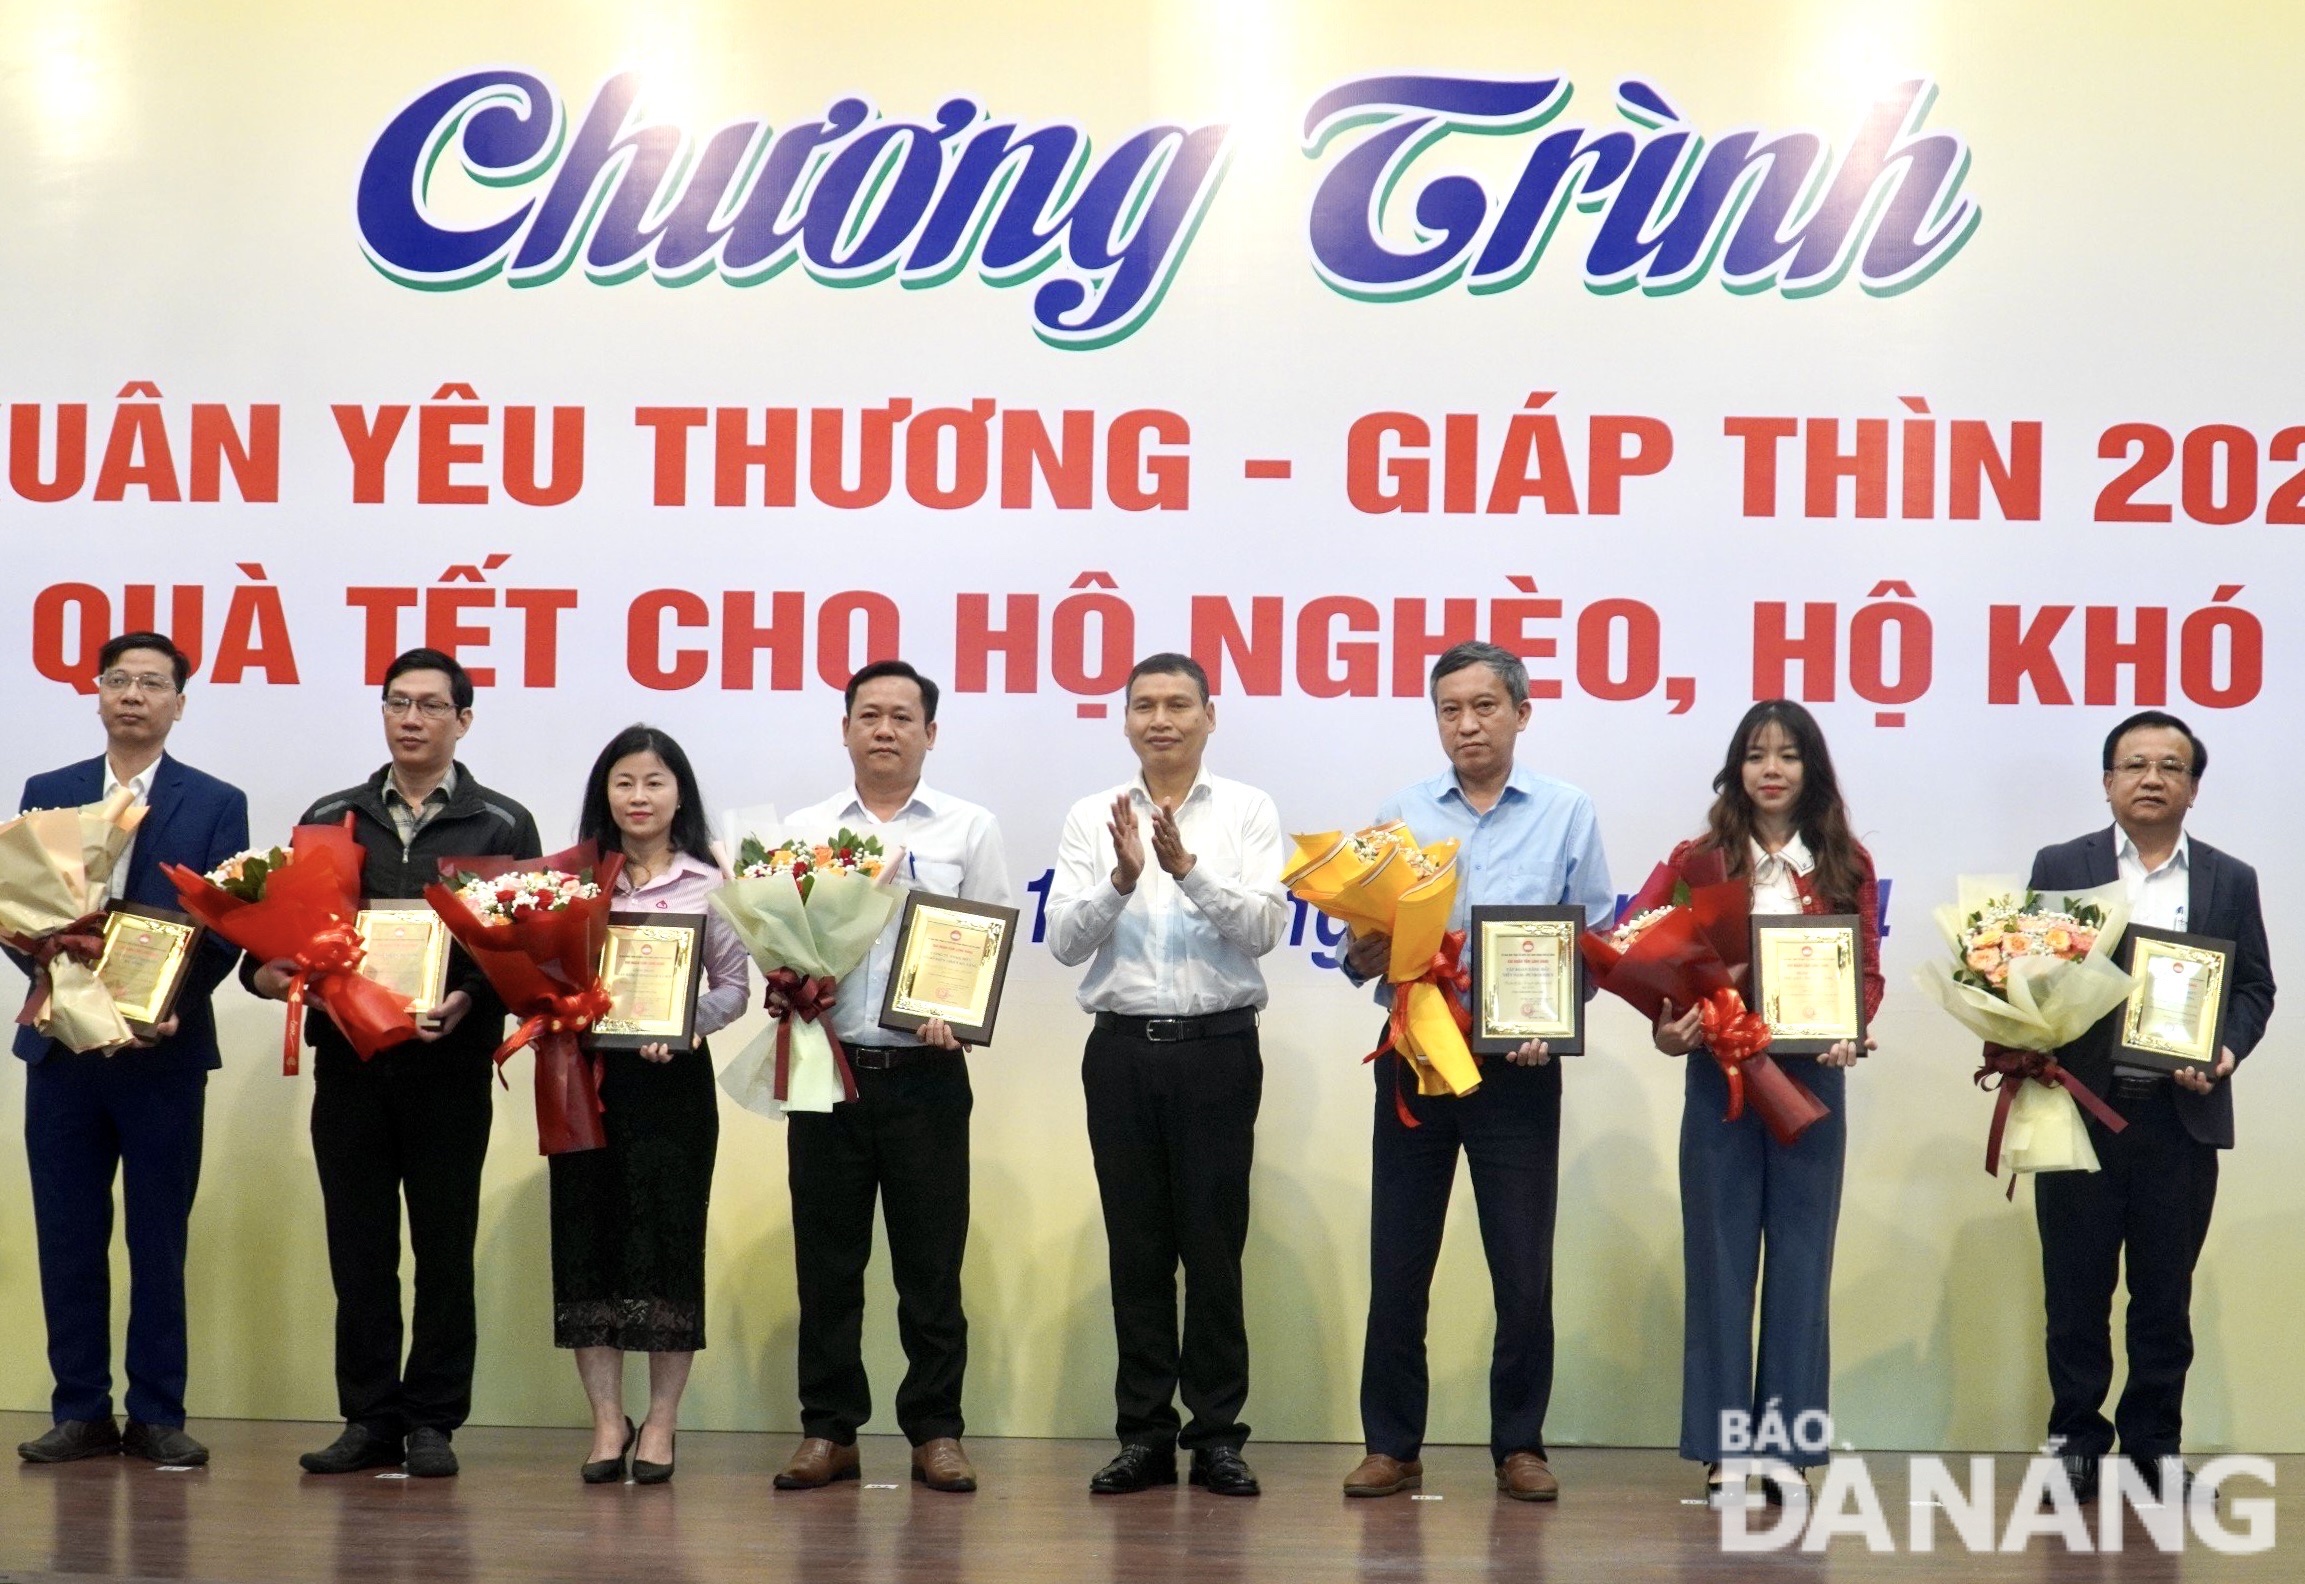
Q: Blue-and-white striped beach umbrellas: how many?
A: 0